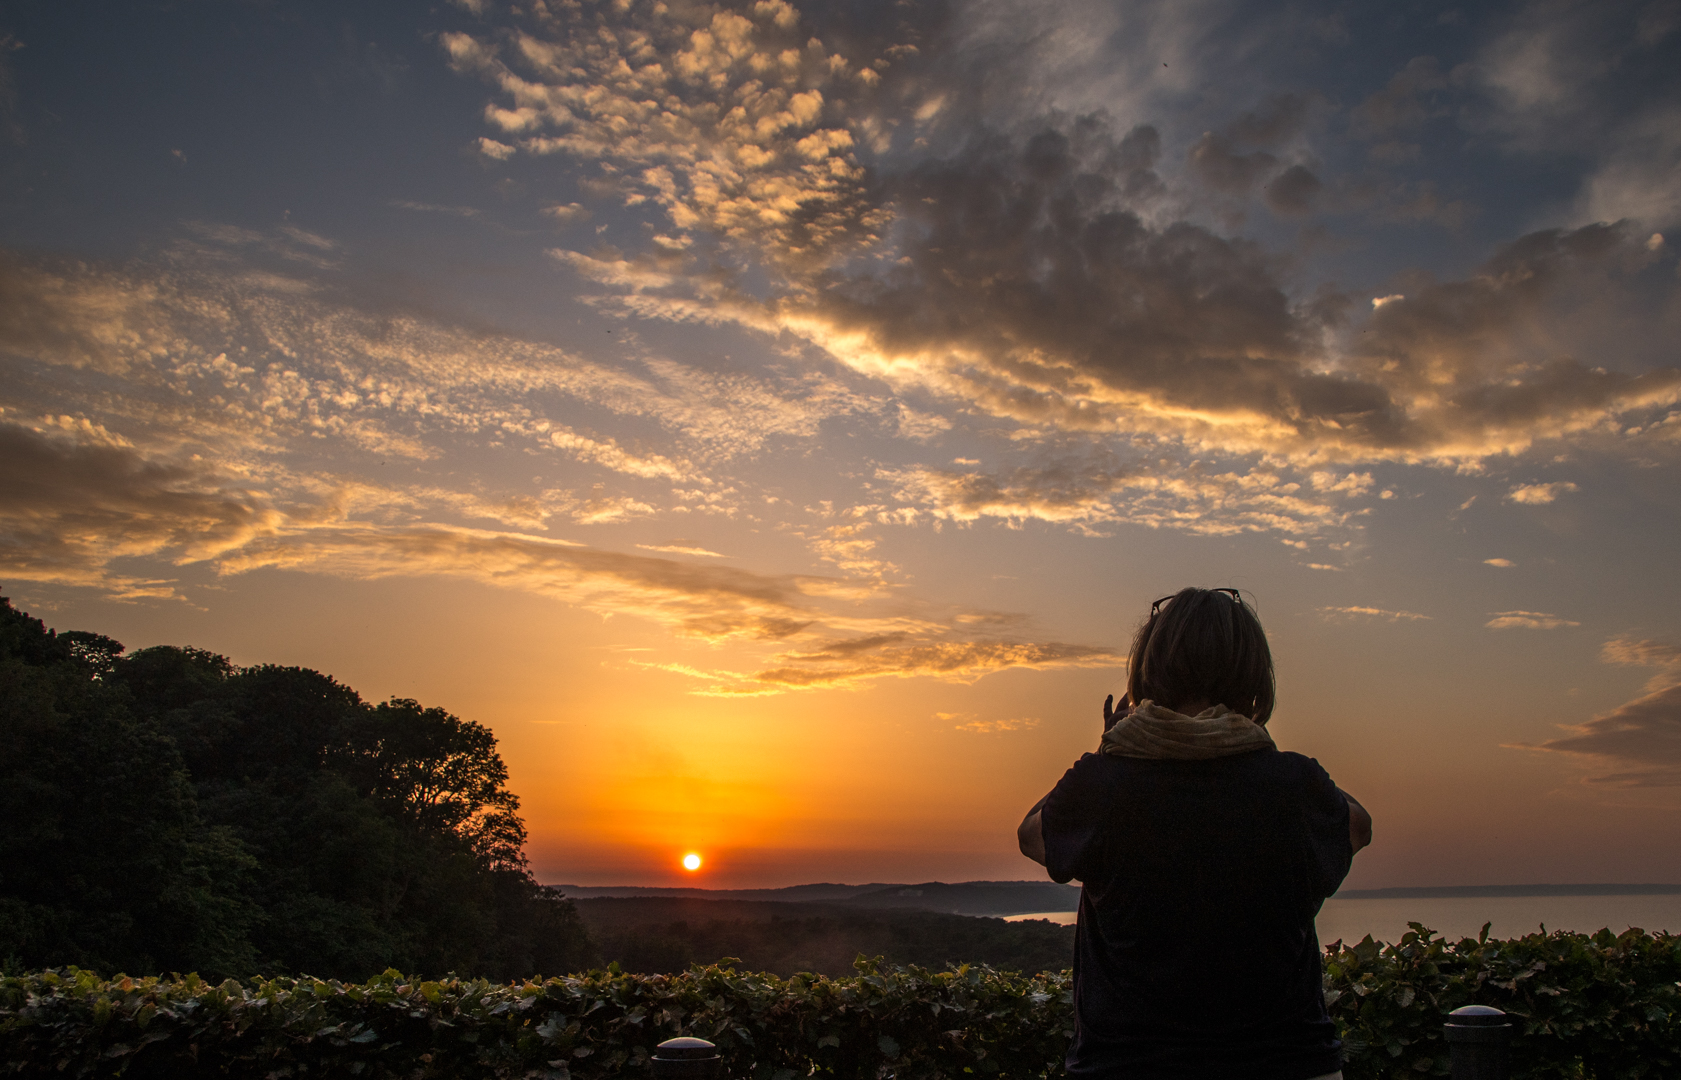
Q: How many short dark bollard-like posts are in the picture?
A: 2